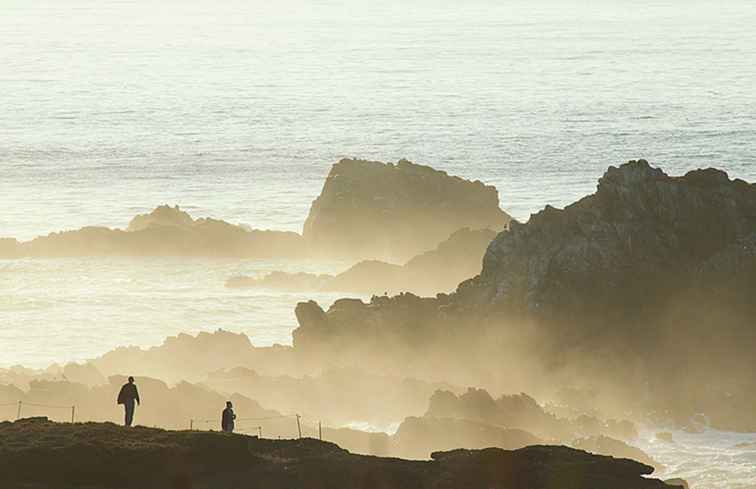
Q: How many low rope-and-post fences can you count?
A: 2